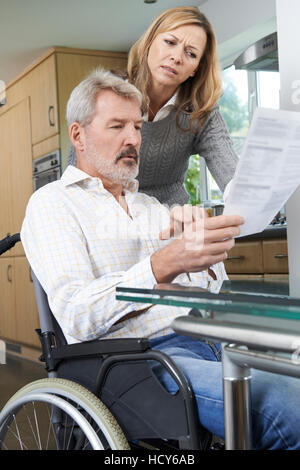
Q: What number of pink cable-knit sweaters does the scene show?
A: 0